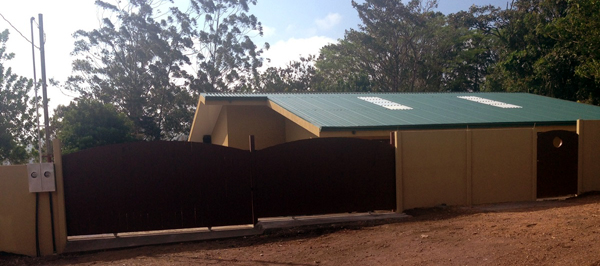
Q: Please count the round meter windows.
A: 2